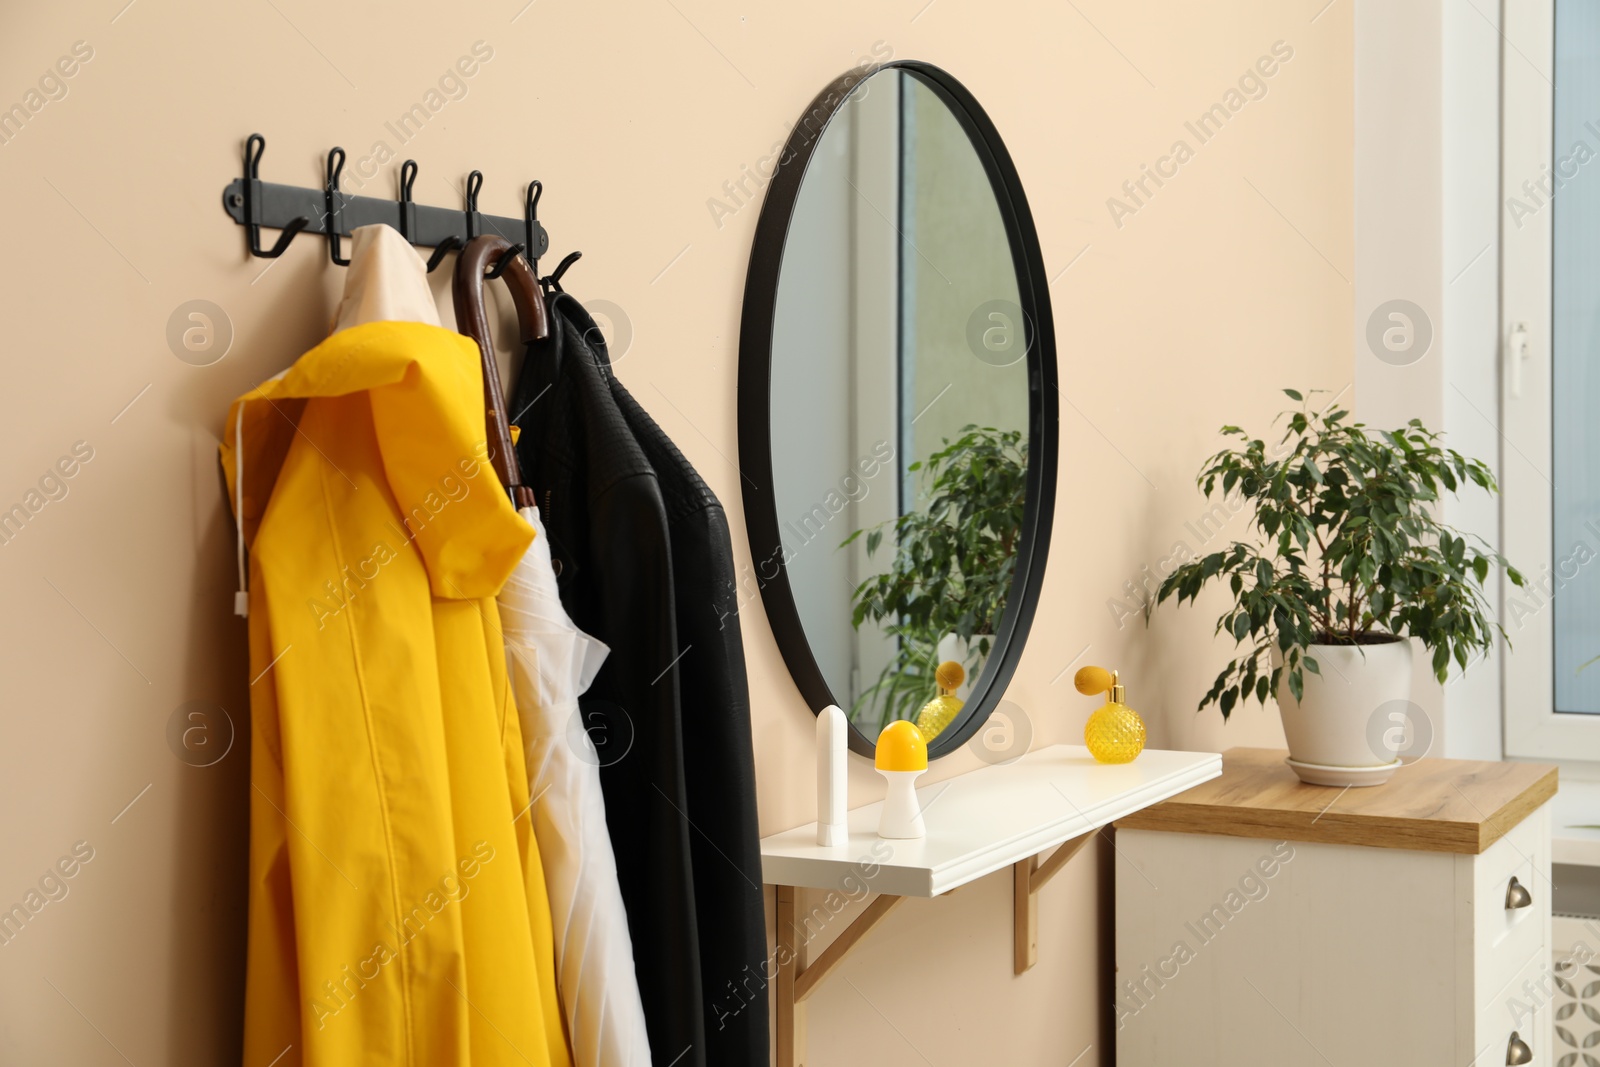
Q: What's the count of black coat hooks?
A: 5